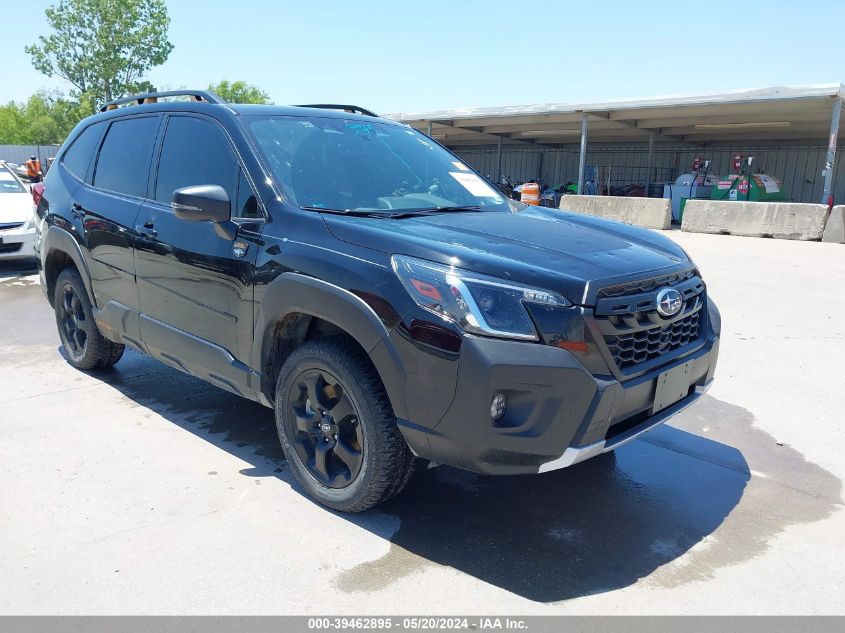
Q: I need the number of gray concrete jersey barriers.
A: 3